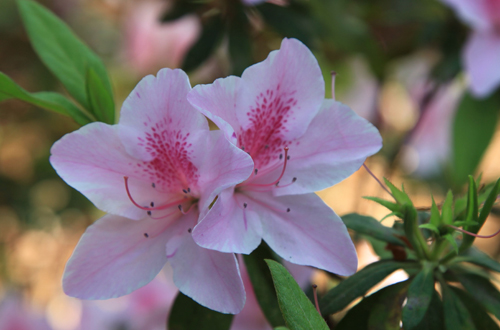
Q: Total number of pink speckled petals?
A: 2